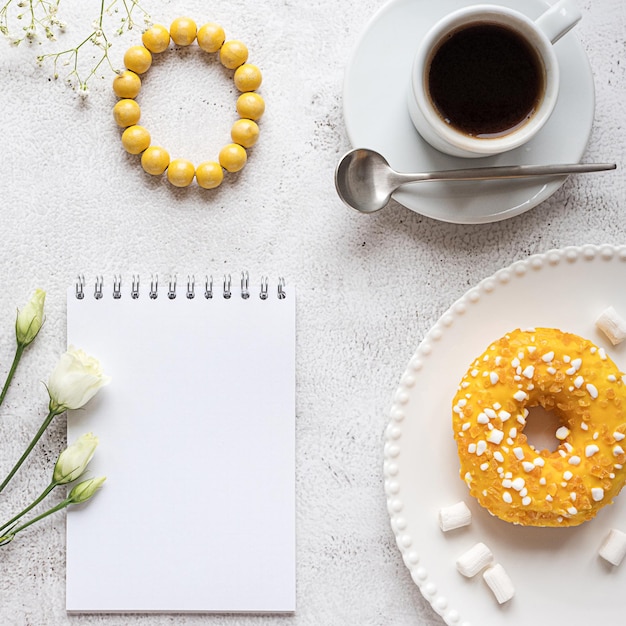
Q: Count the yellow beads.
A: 15